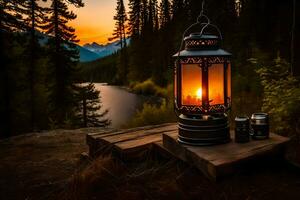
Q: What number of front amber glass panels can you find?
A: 2